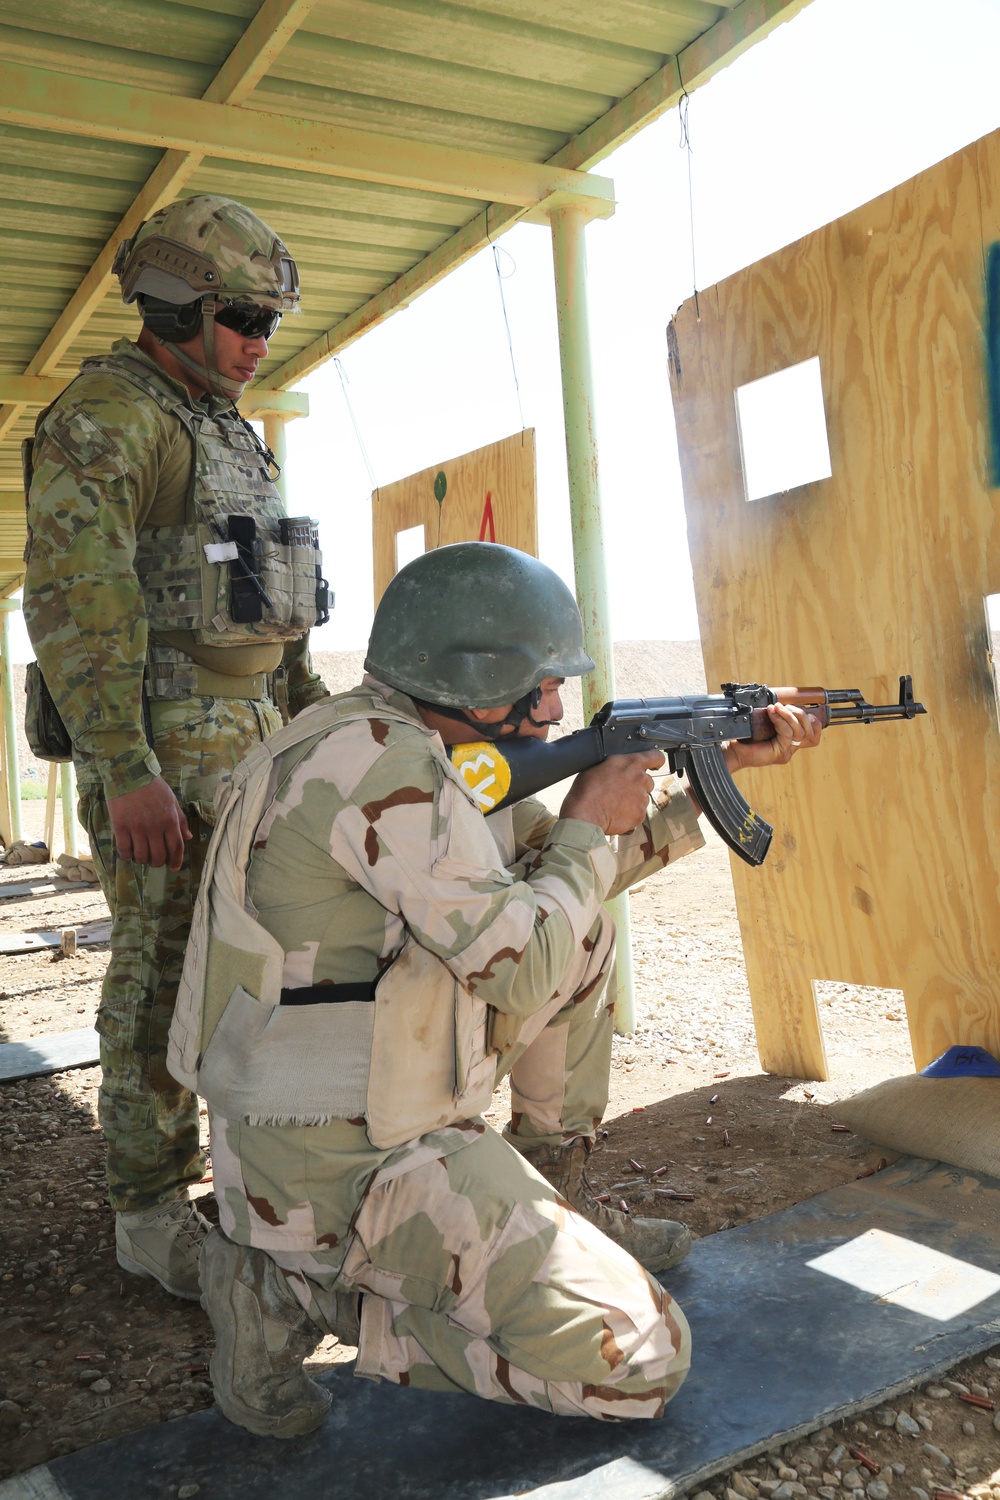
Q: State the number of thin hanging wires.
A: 3